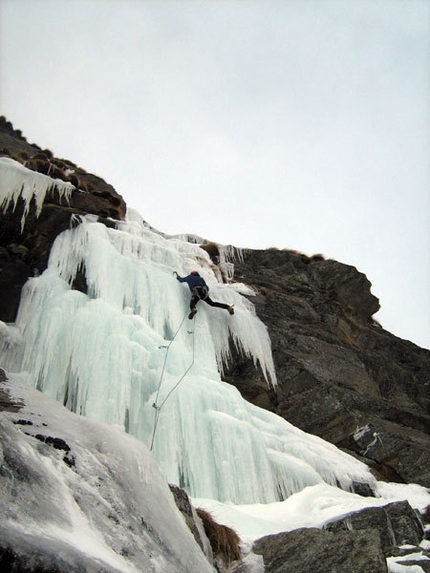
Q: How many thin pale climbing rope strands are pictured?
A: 2